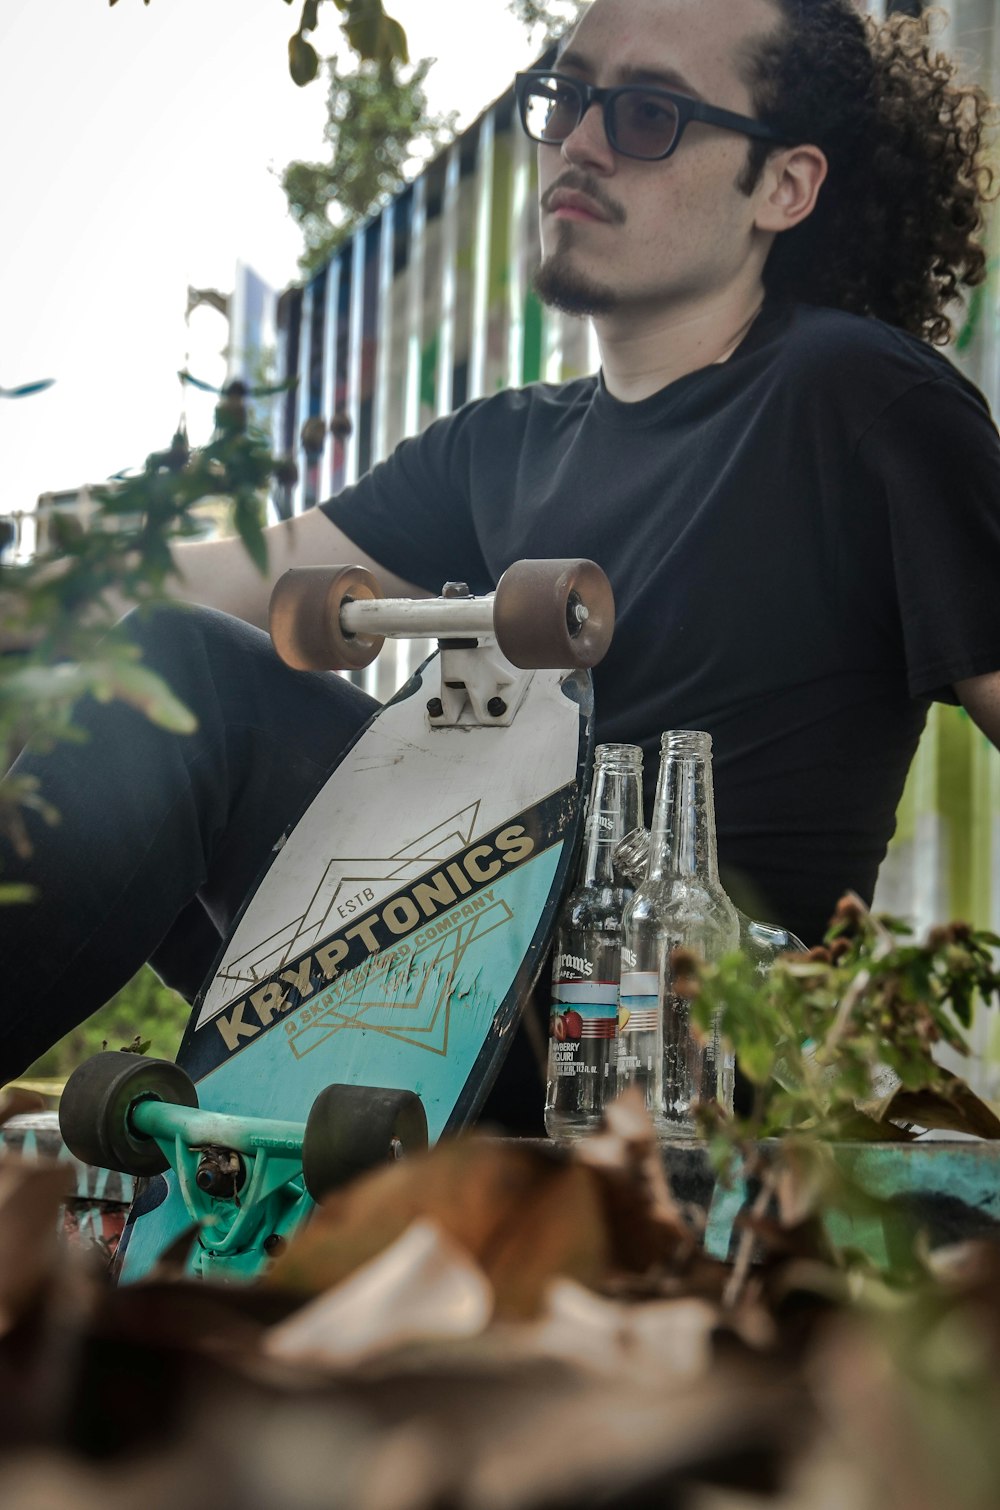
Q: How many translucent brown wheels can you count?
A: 2